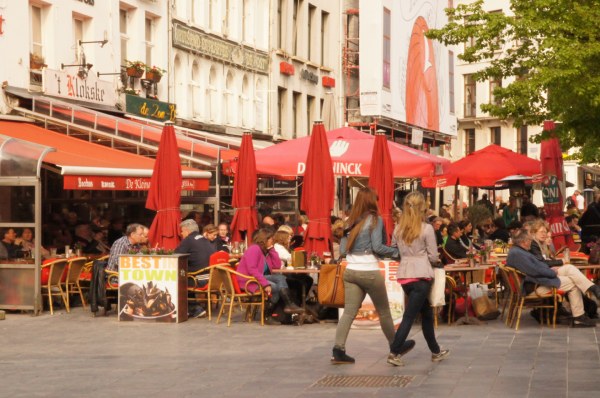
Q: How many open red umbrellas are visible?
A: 2